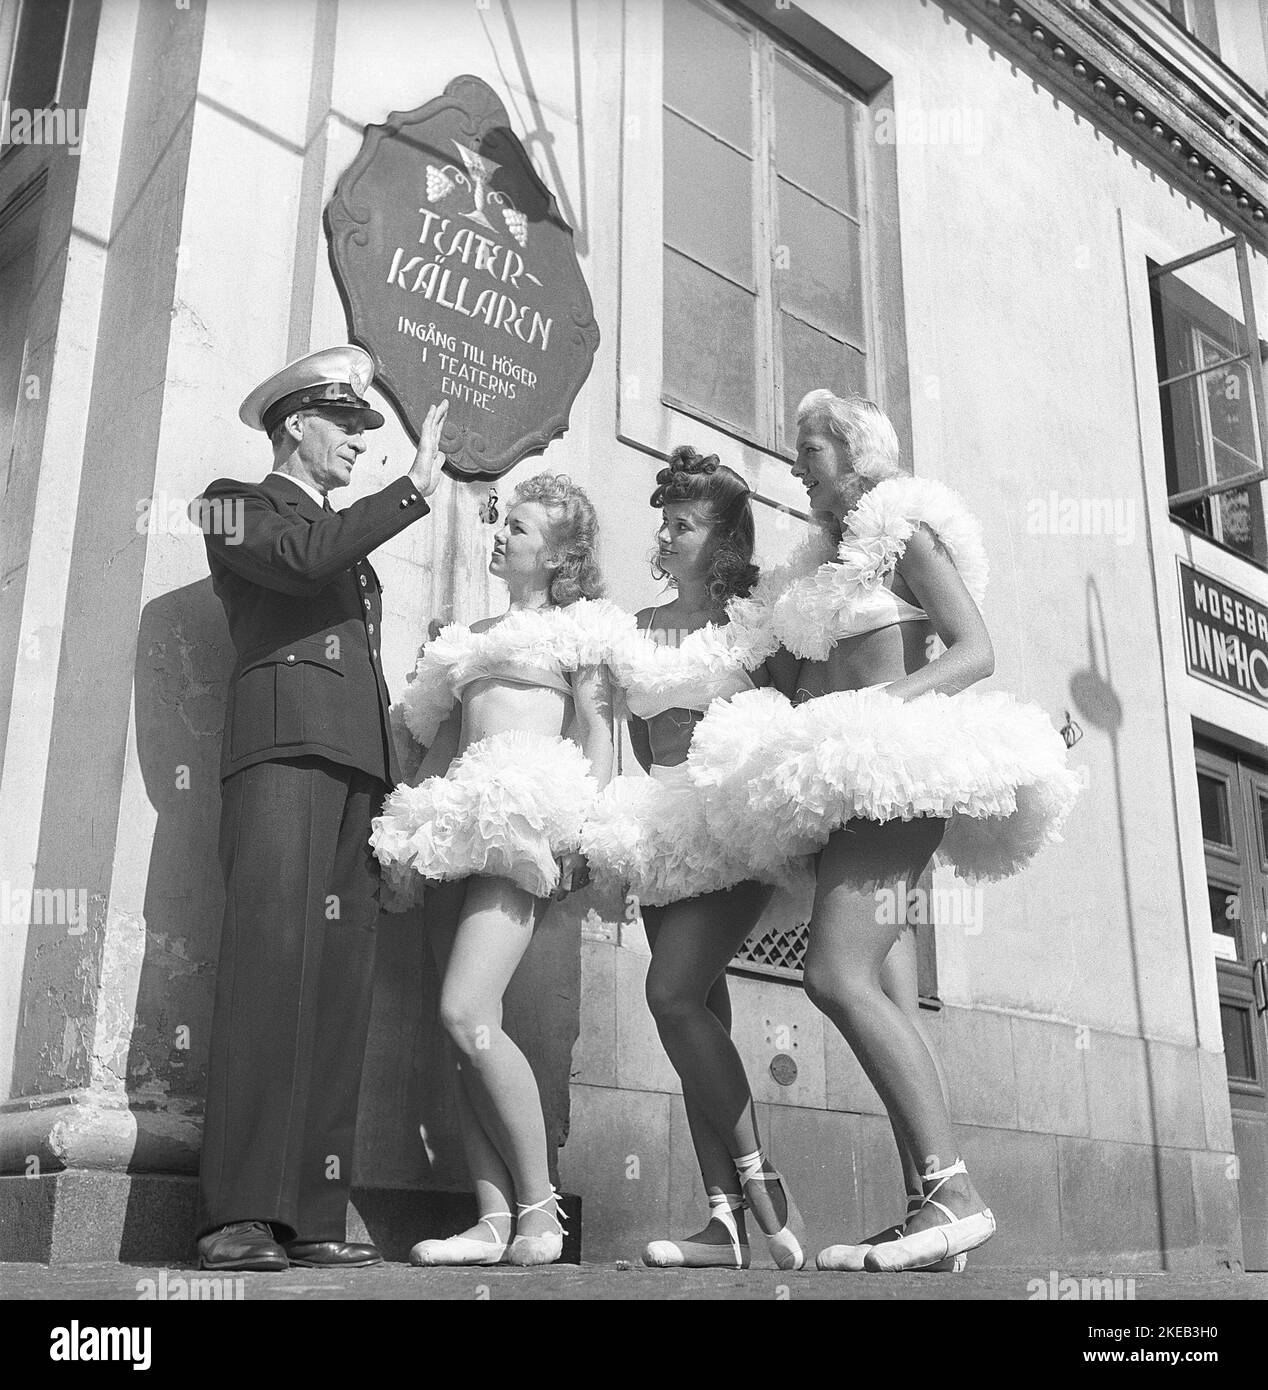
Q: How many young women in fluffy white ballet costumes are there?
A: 3